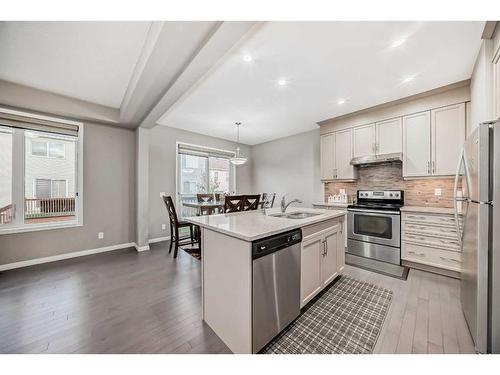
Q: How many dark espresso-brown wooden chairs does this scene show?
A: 6